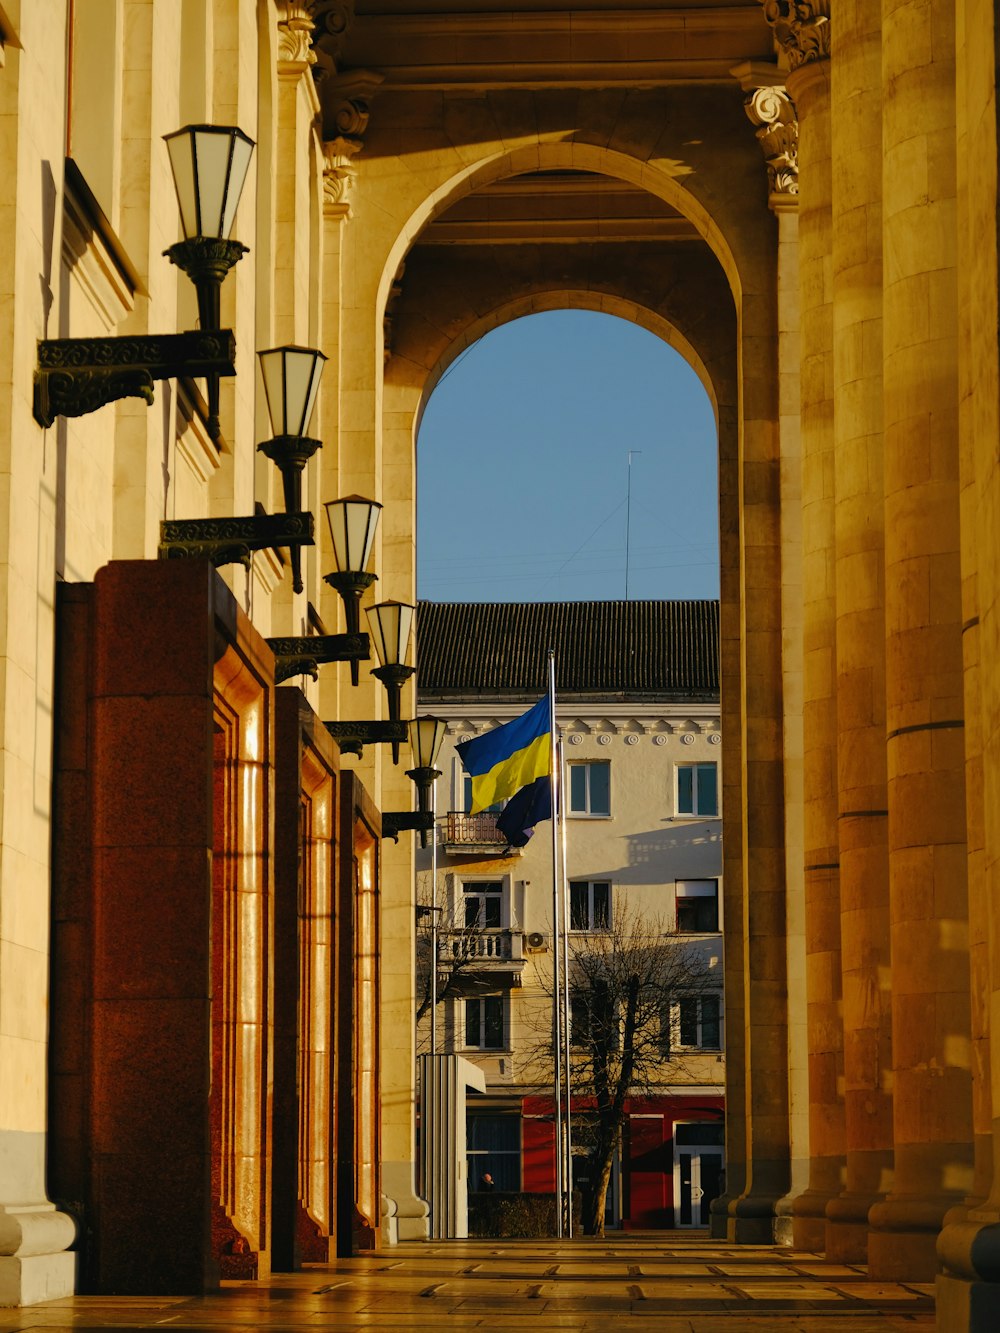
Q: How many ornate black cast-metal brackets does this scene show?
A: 5